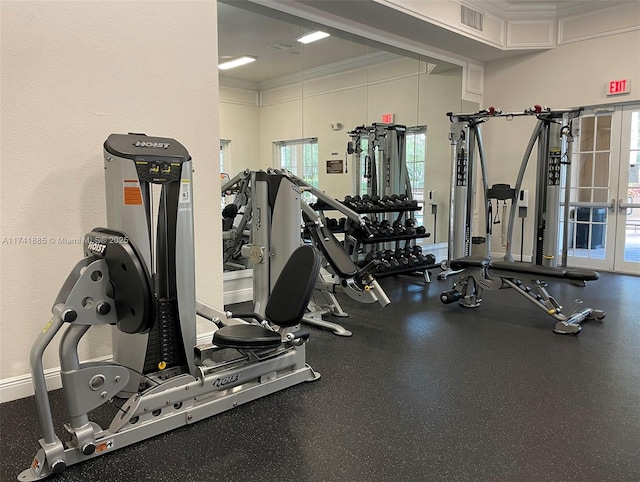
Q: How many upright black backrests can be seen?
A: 2